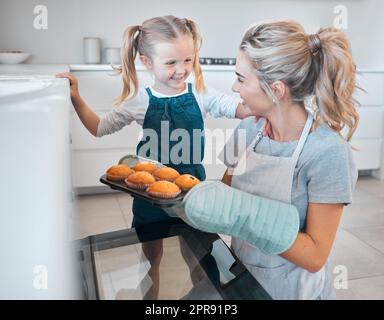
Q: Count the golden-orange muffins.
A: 6